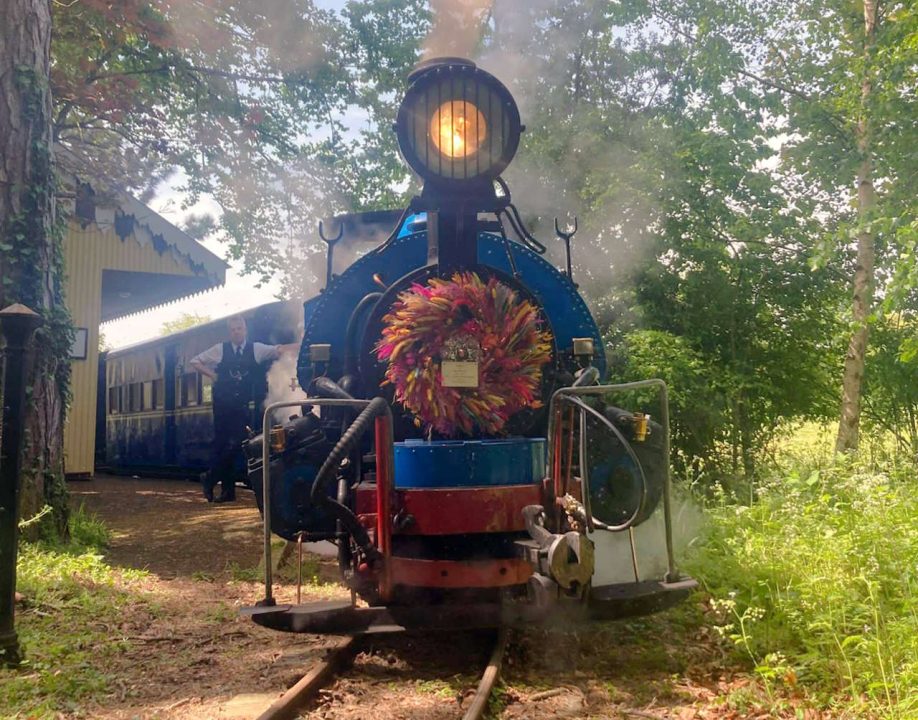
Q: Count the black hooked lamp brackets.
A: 2